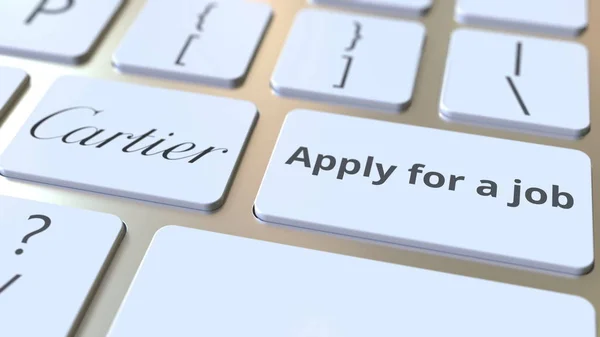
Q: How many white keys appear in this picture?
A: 11